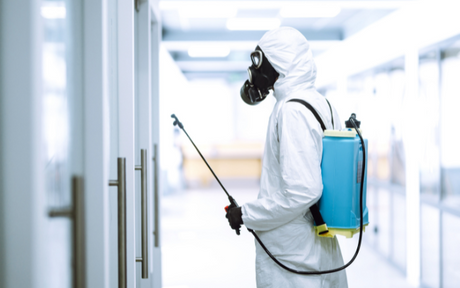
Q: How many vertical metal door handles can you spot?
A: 4